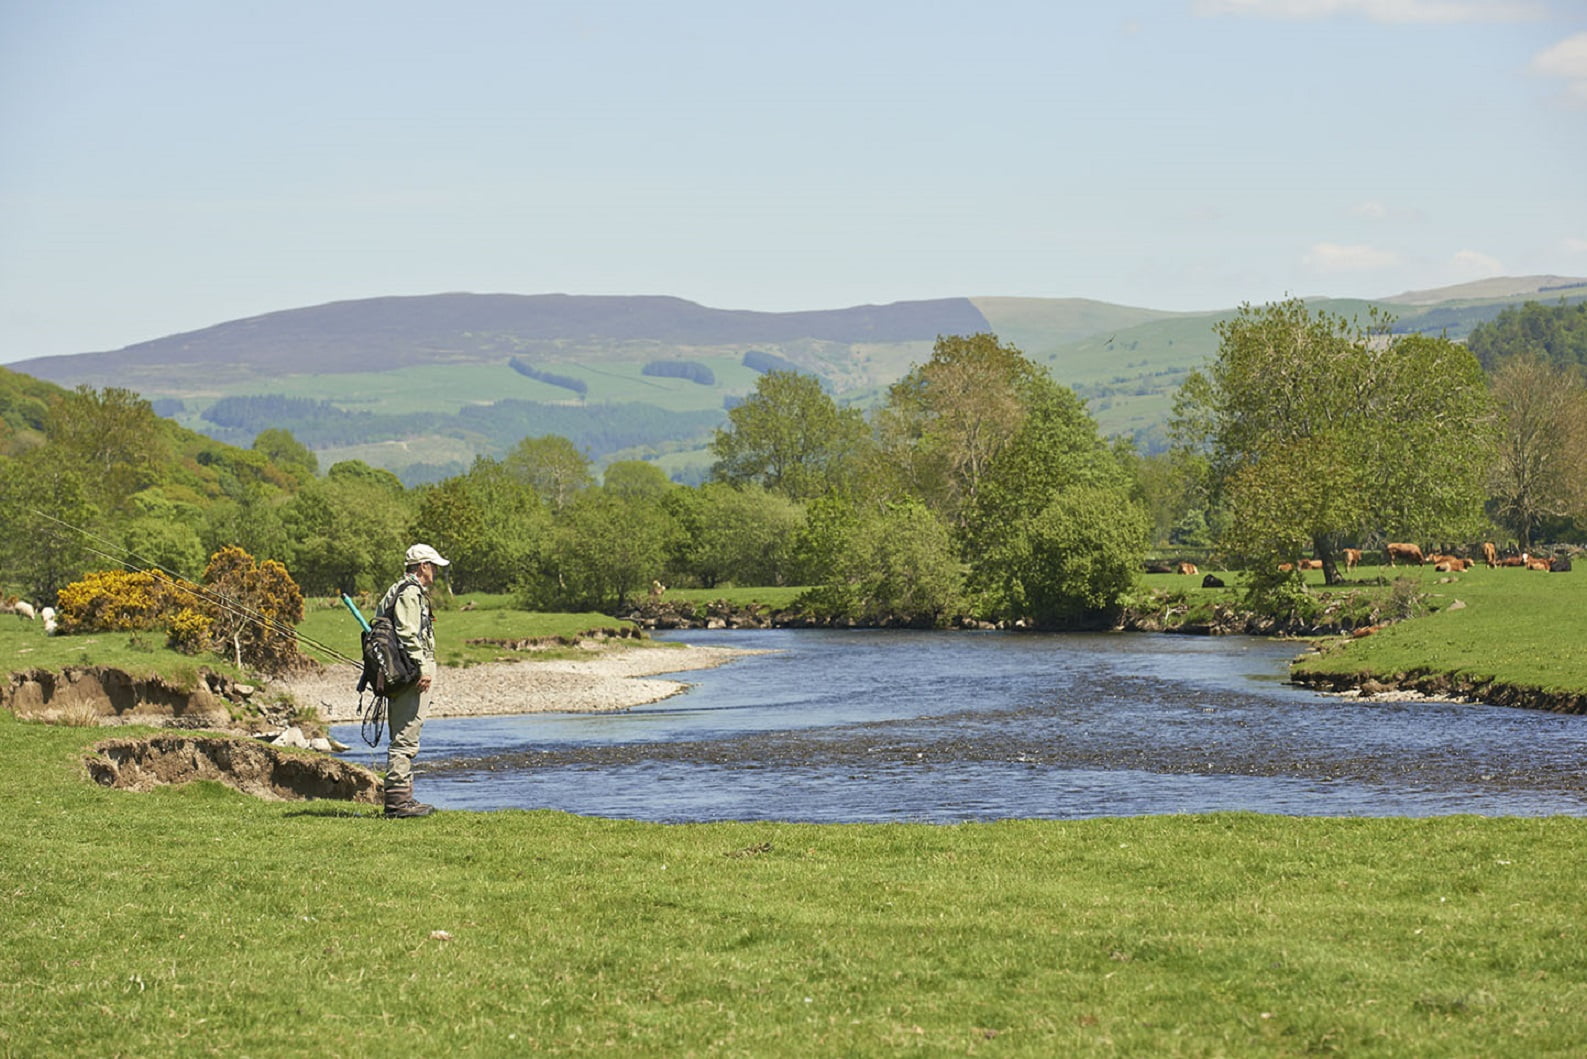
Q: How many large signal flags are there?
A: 0